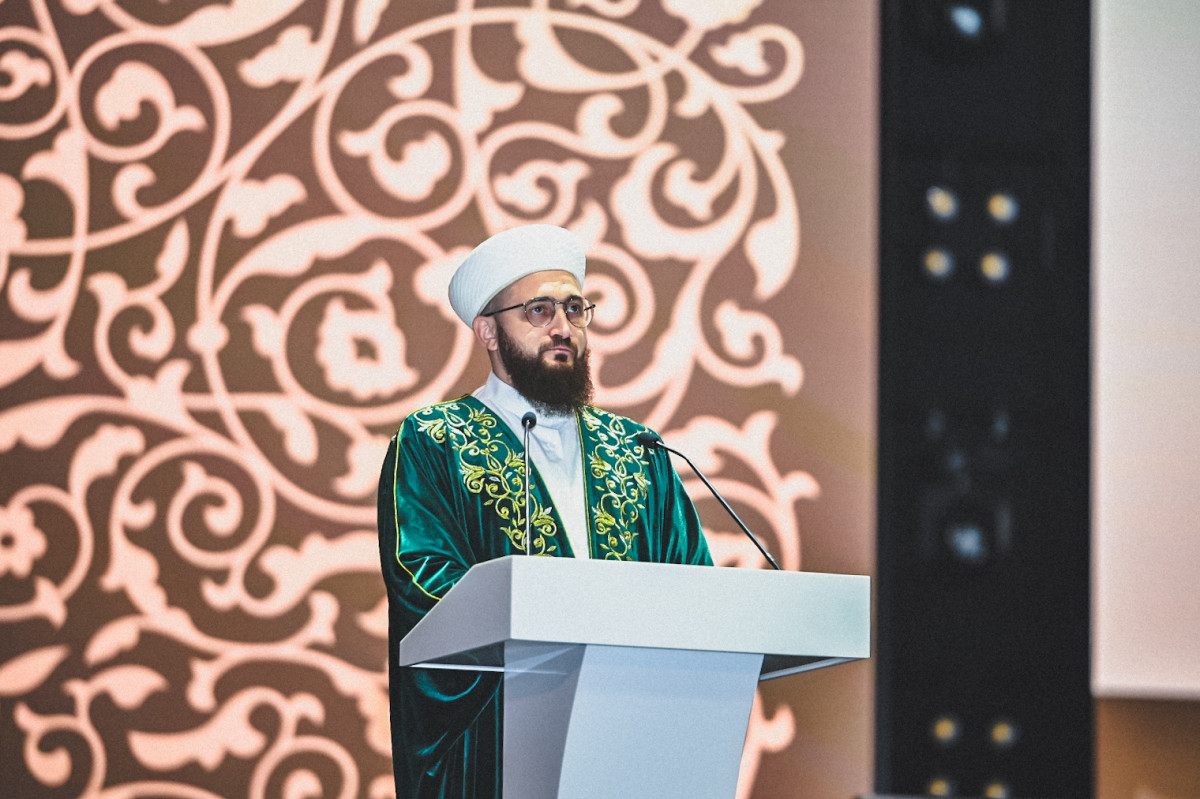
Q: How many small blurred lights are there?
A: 10